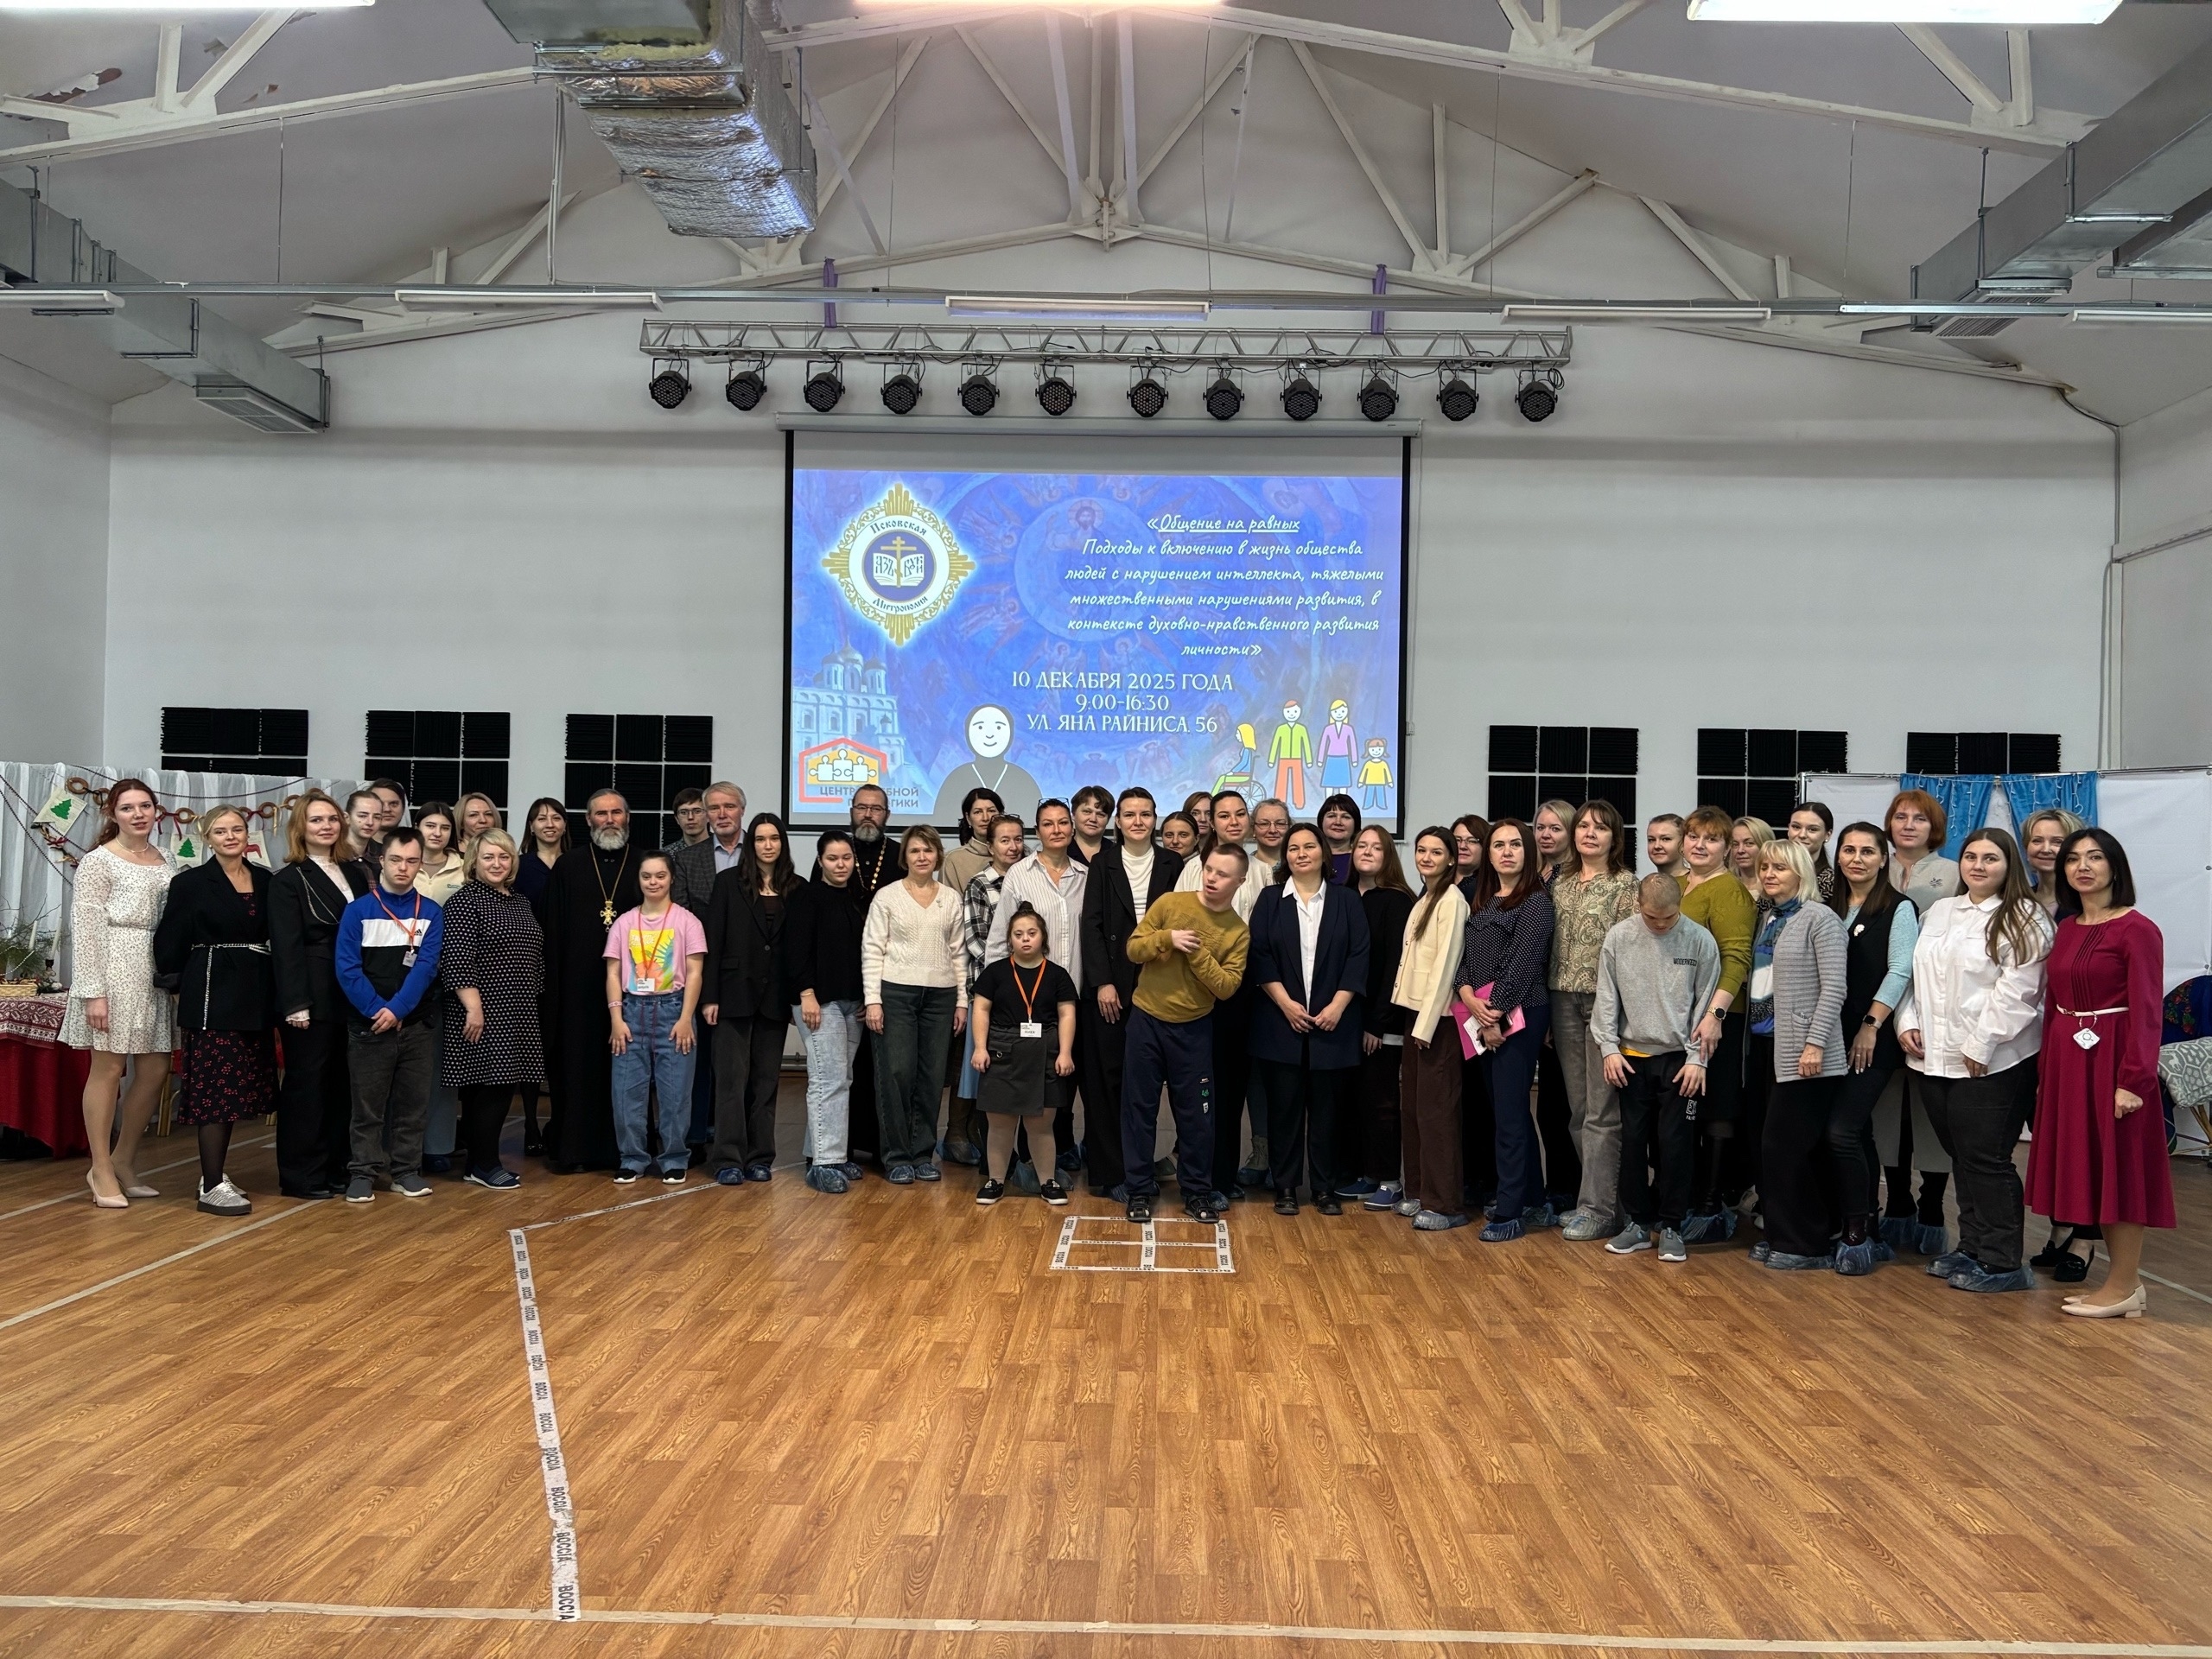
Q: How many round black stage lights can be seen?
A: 12